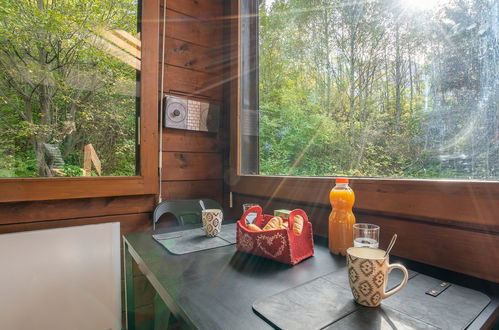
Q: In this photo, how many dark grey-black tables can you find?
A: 1